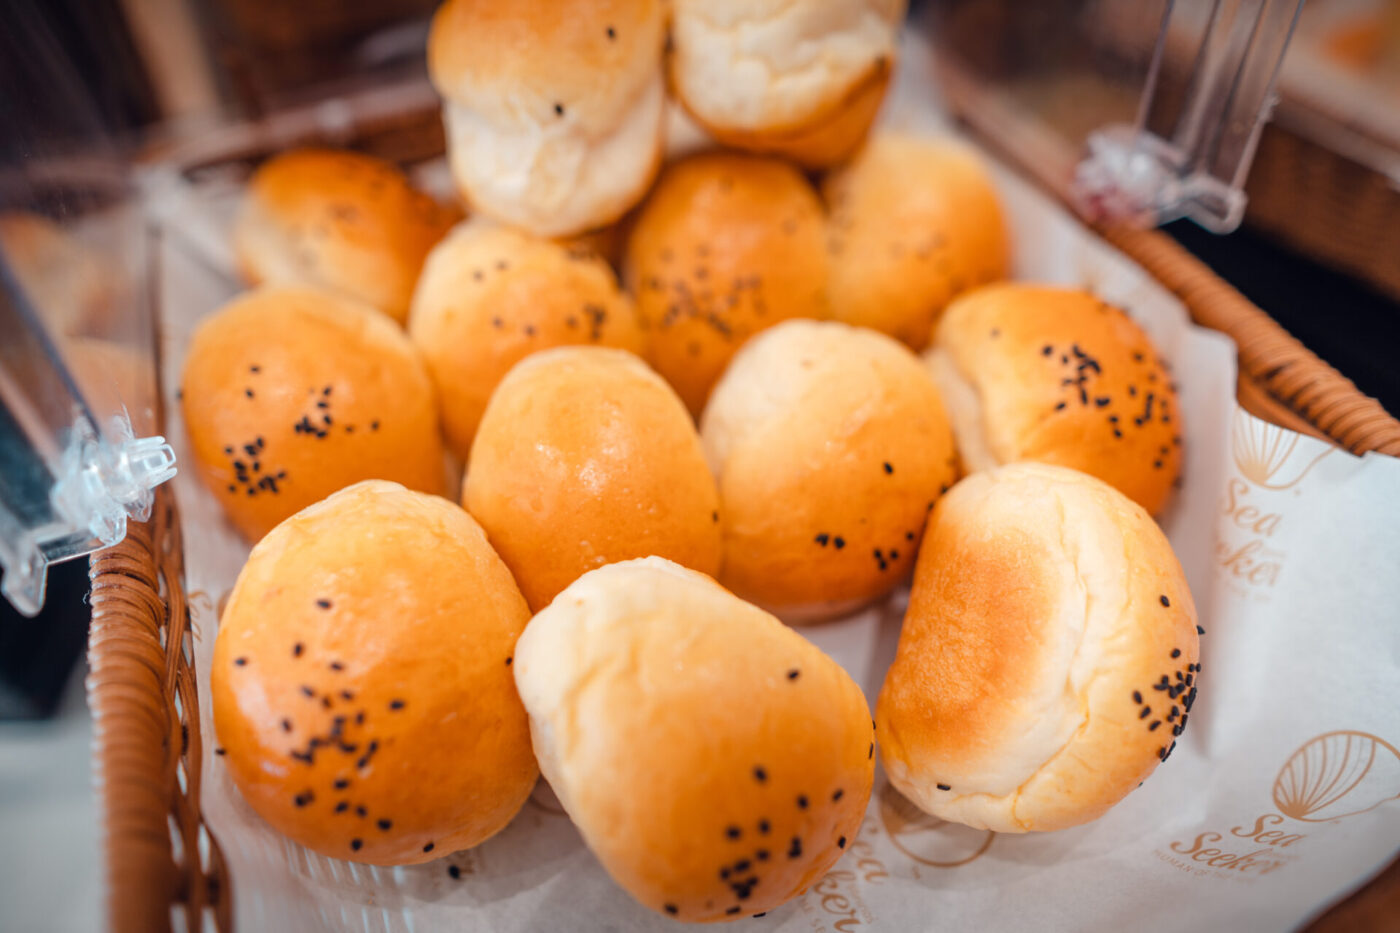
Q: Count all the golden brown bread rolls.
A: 13